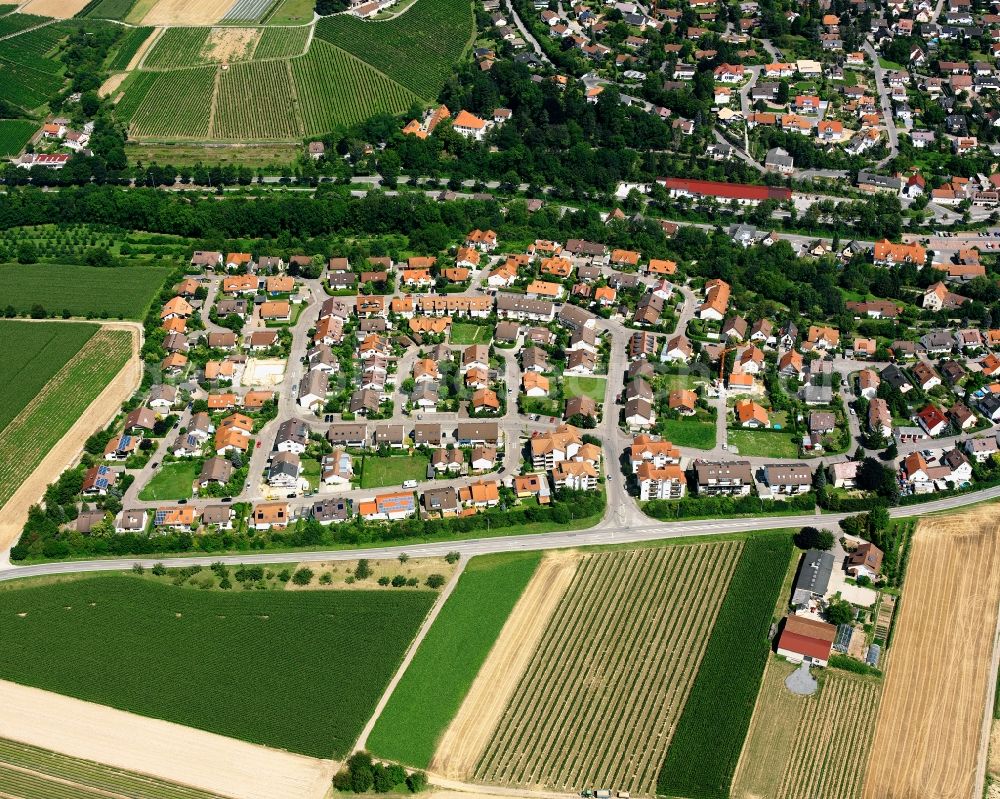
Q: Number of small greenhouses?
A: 2